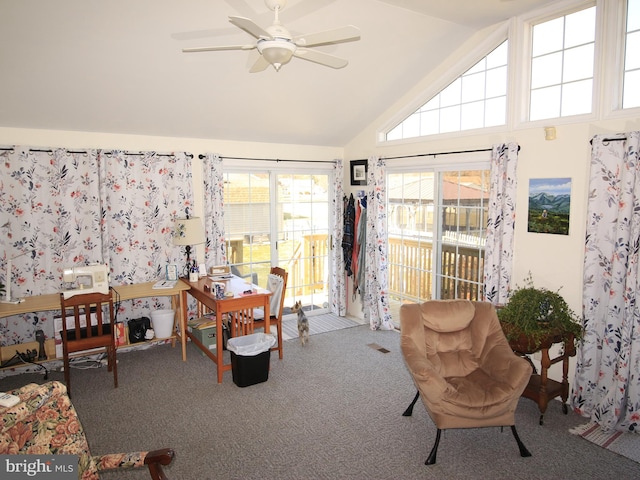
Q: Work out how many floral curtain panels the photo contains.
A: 7